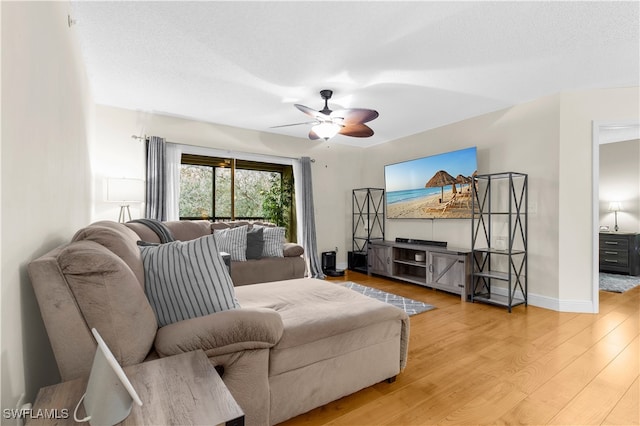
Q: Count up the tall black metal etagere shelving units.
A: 2